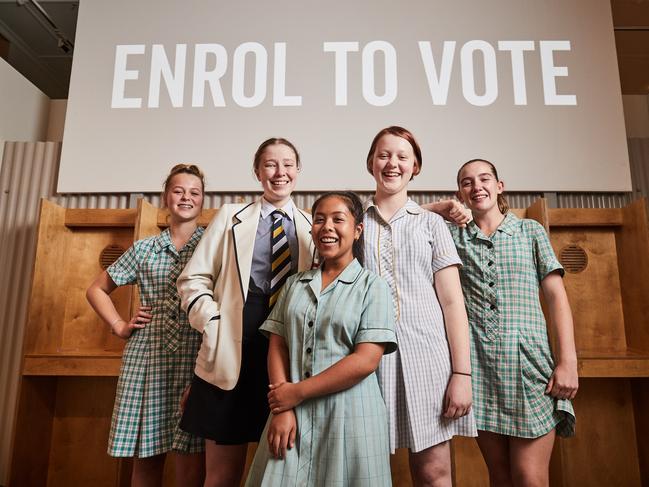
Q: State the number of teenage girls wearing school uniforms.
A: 5